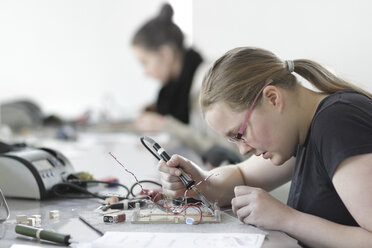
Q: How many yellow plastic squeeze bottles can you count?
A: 0